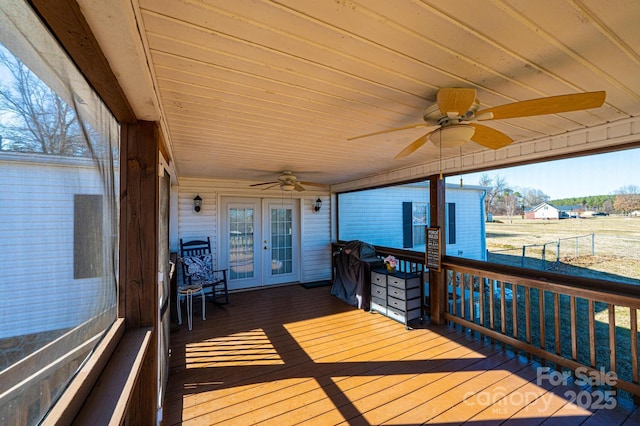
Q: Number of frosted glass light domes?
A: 2